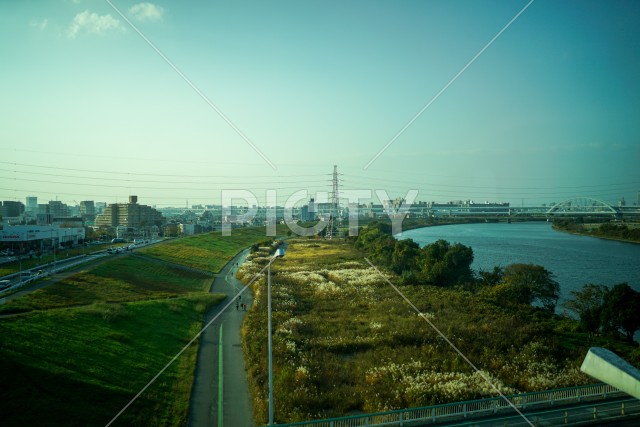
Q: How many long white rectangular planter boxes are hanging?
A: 0